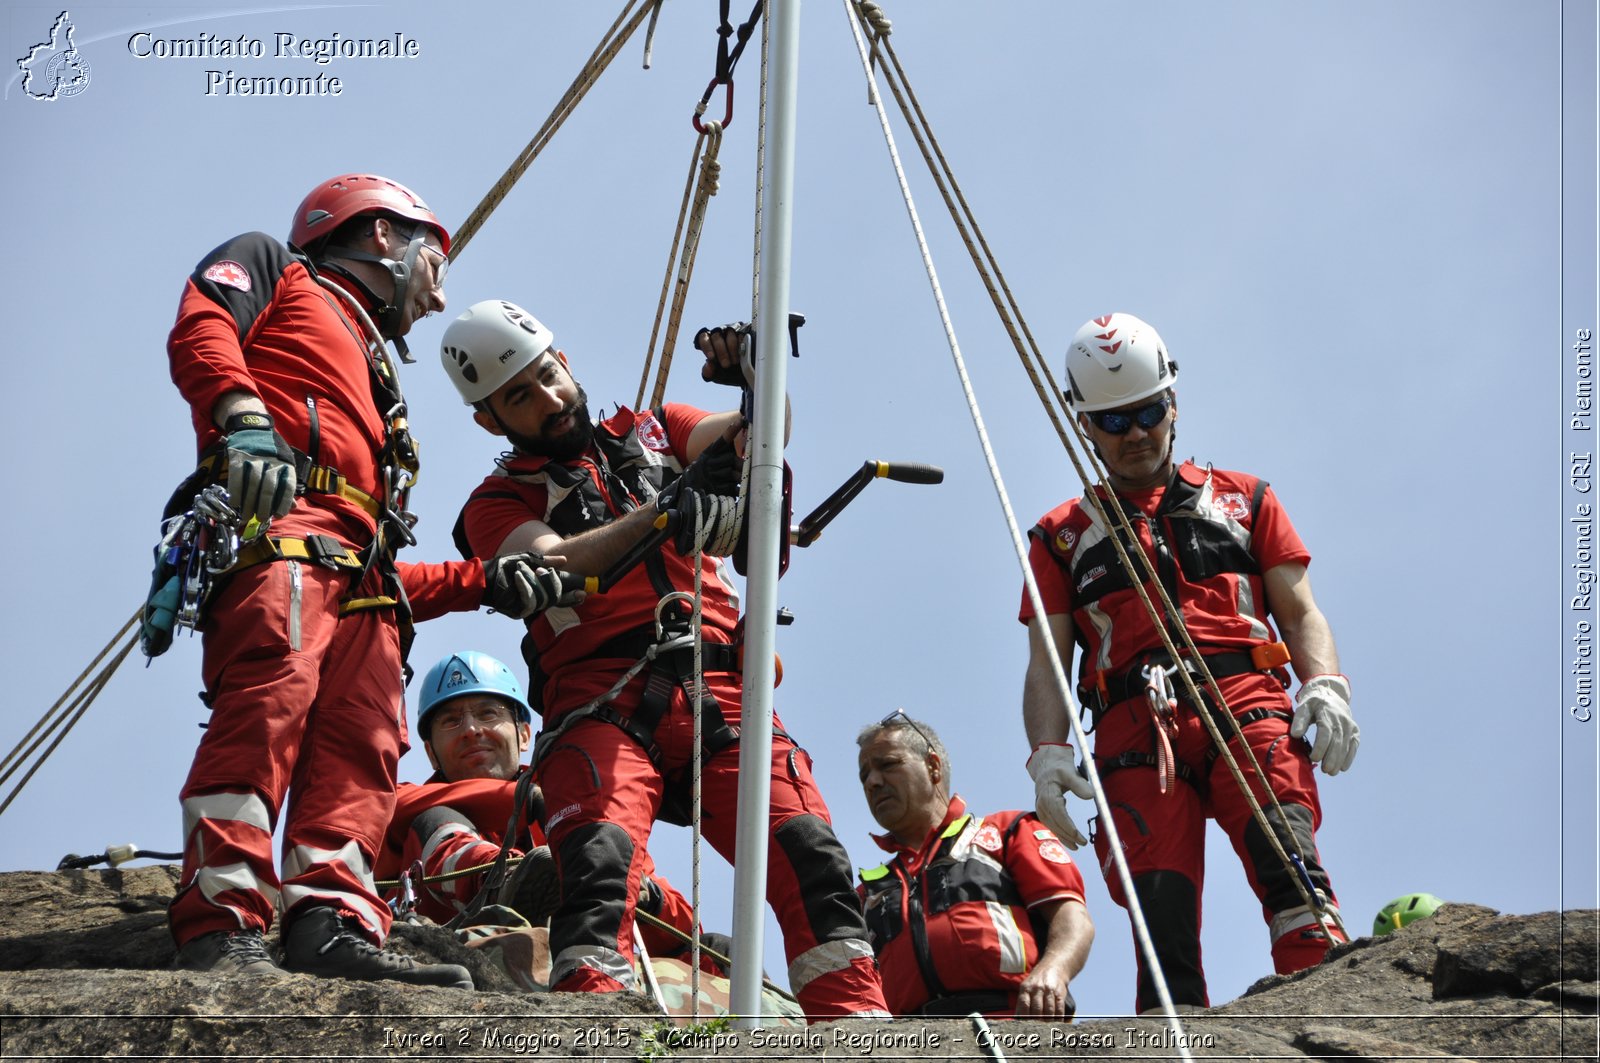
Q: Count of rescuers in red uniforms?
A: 5